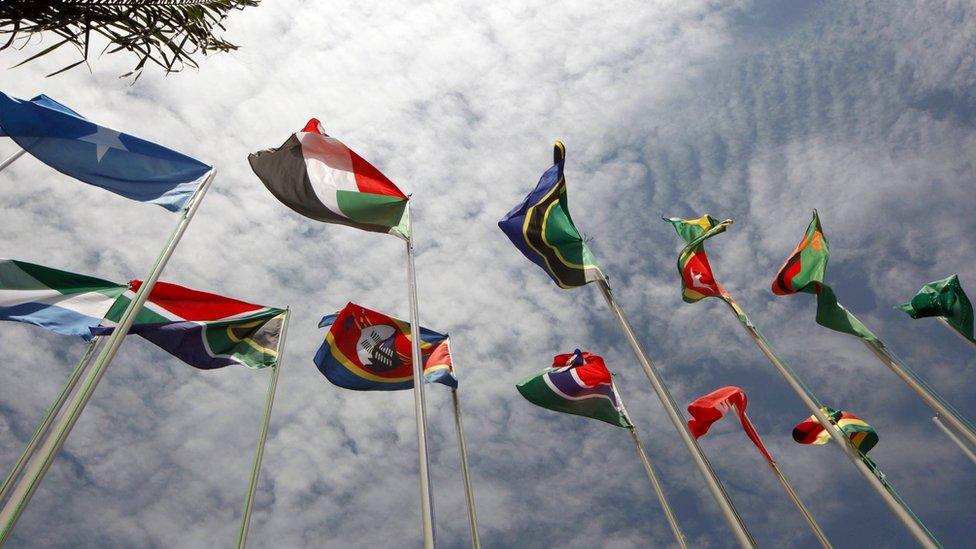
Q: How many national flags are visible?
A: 12